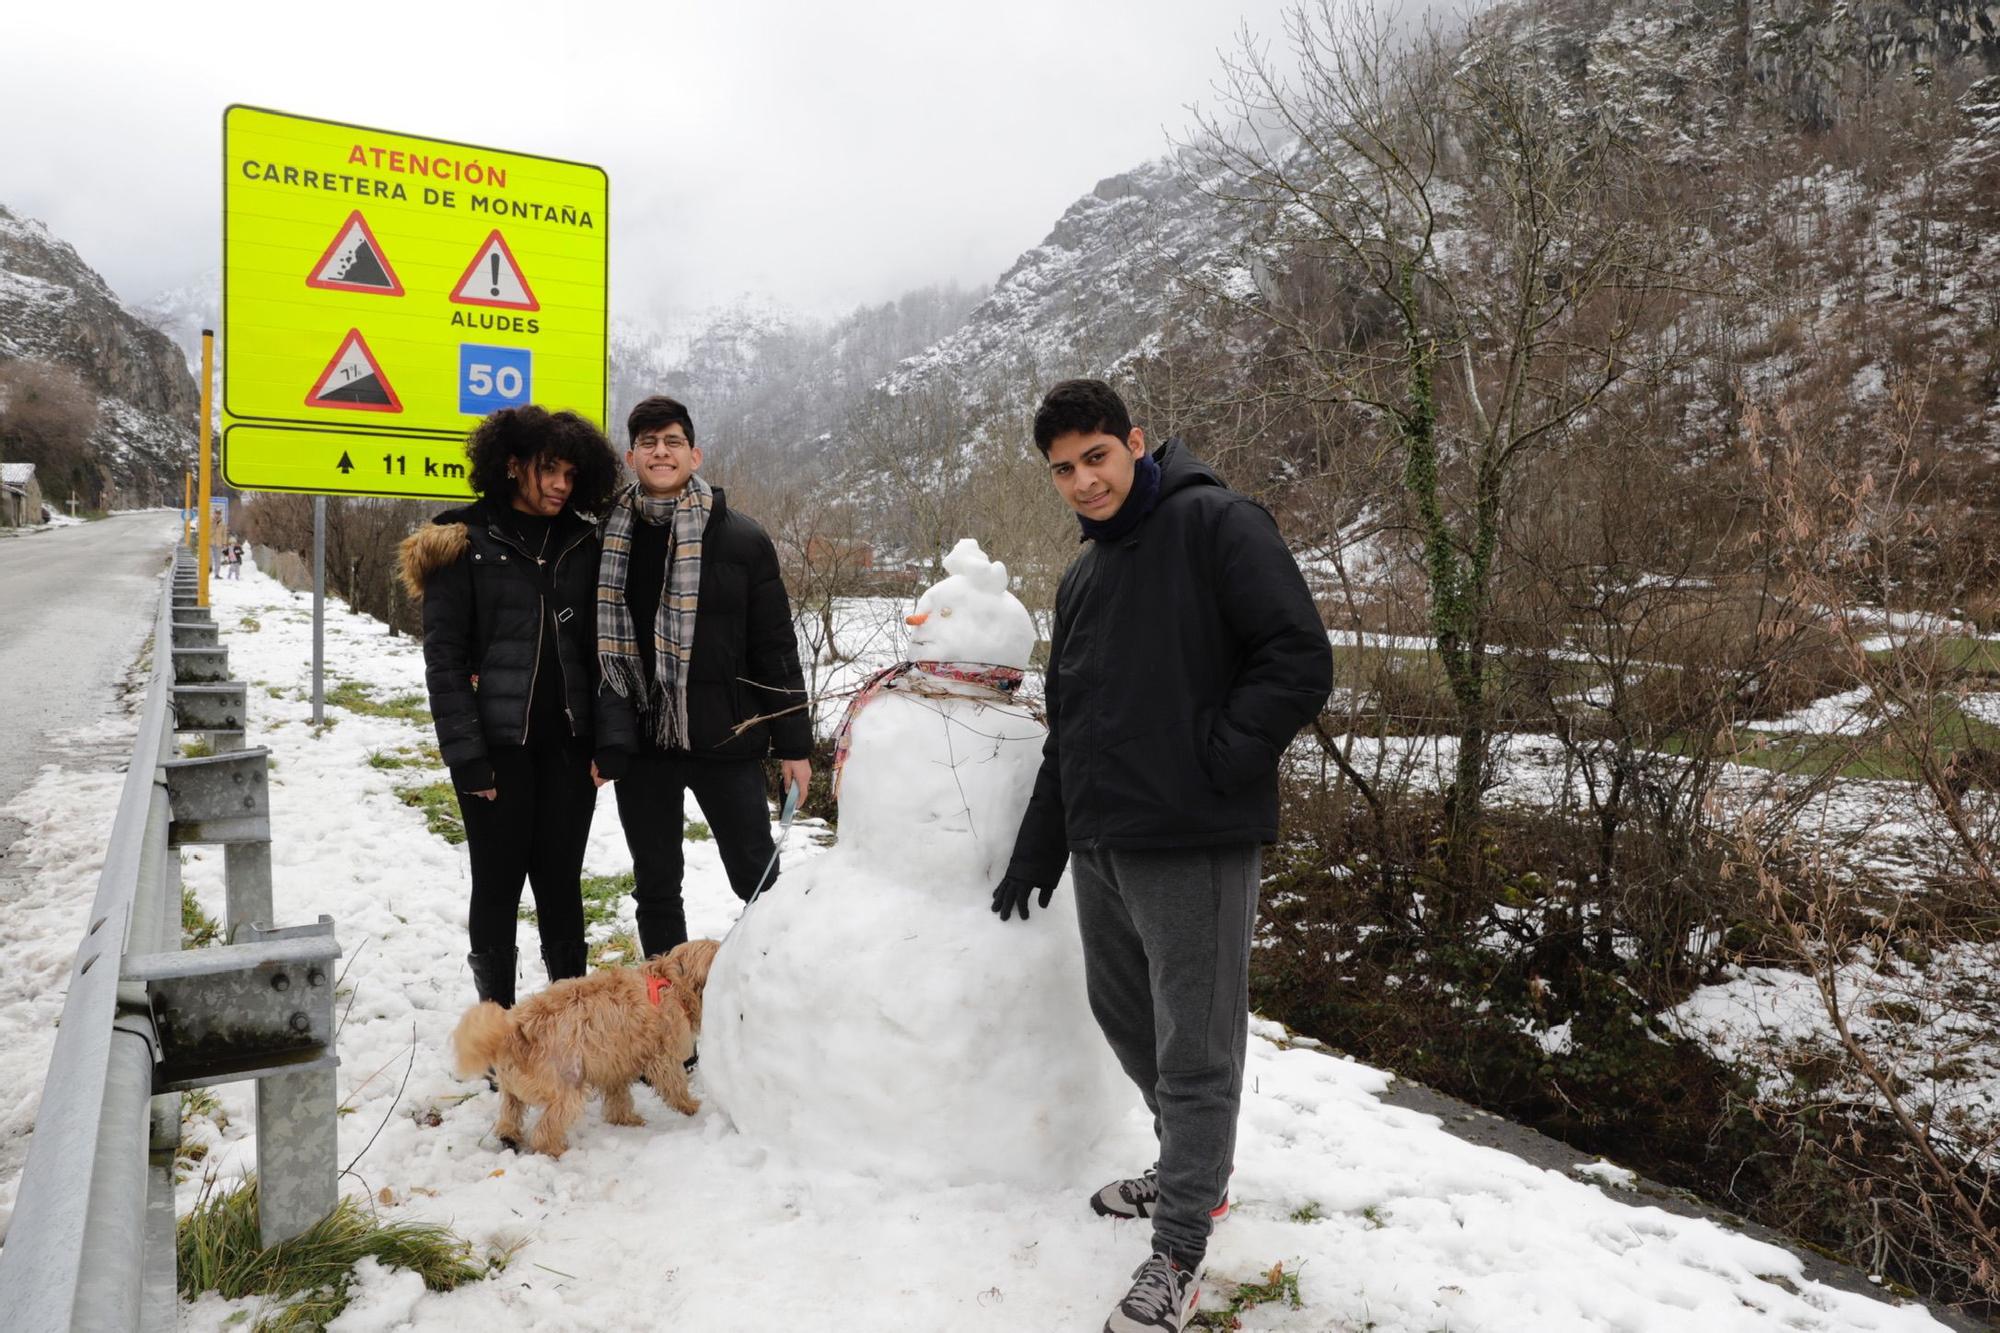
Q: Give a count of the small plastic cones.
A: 0